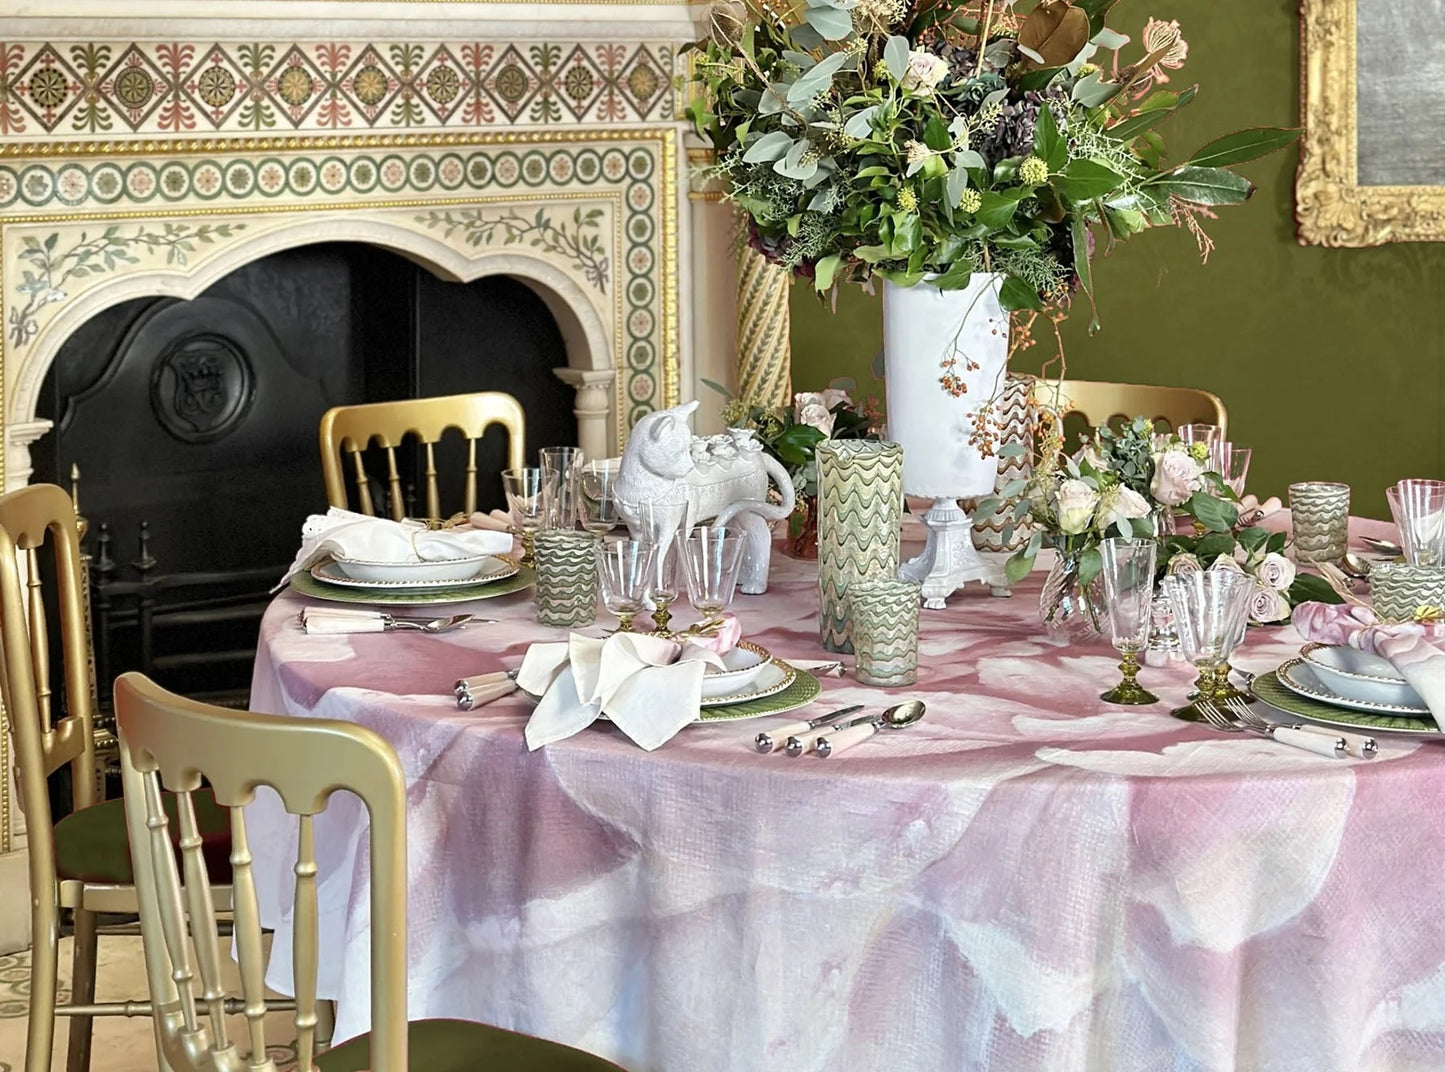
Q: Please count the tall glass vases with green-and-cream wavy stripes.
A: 1